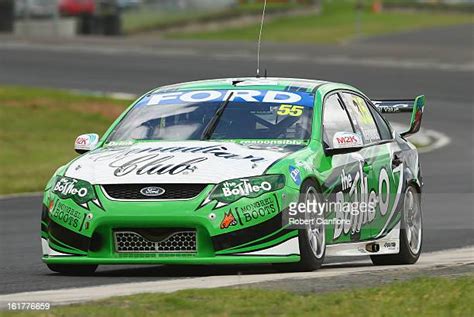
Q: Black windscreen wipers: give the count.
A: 1